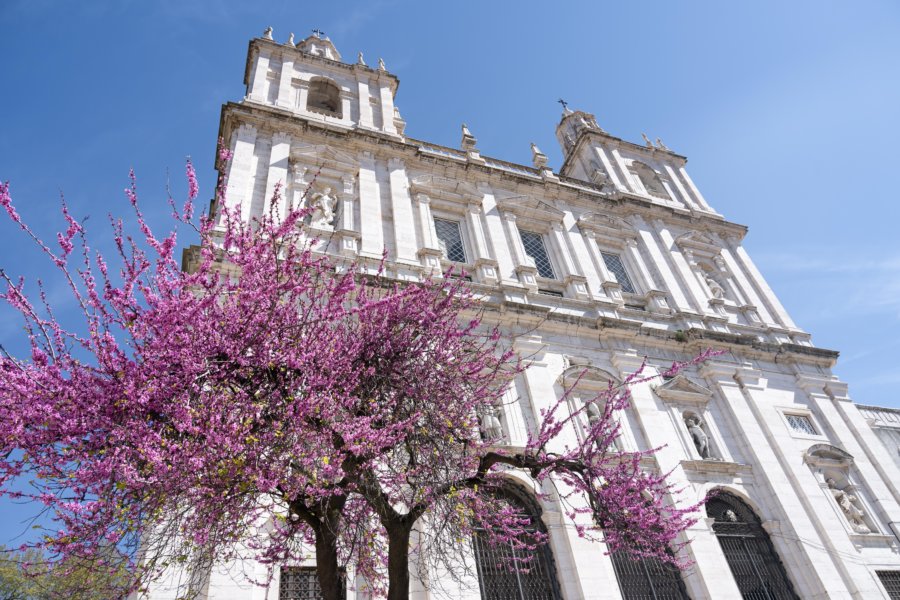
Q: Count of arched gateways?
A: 3